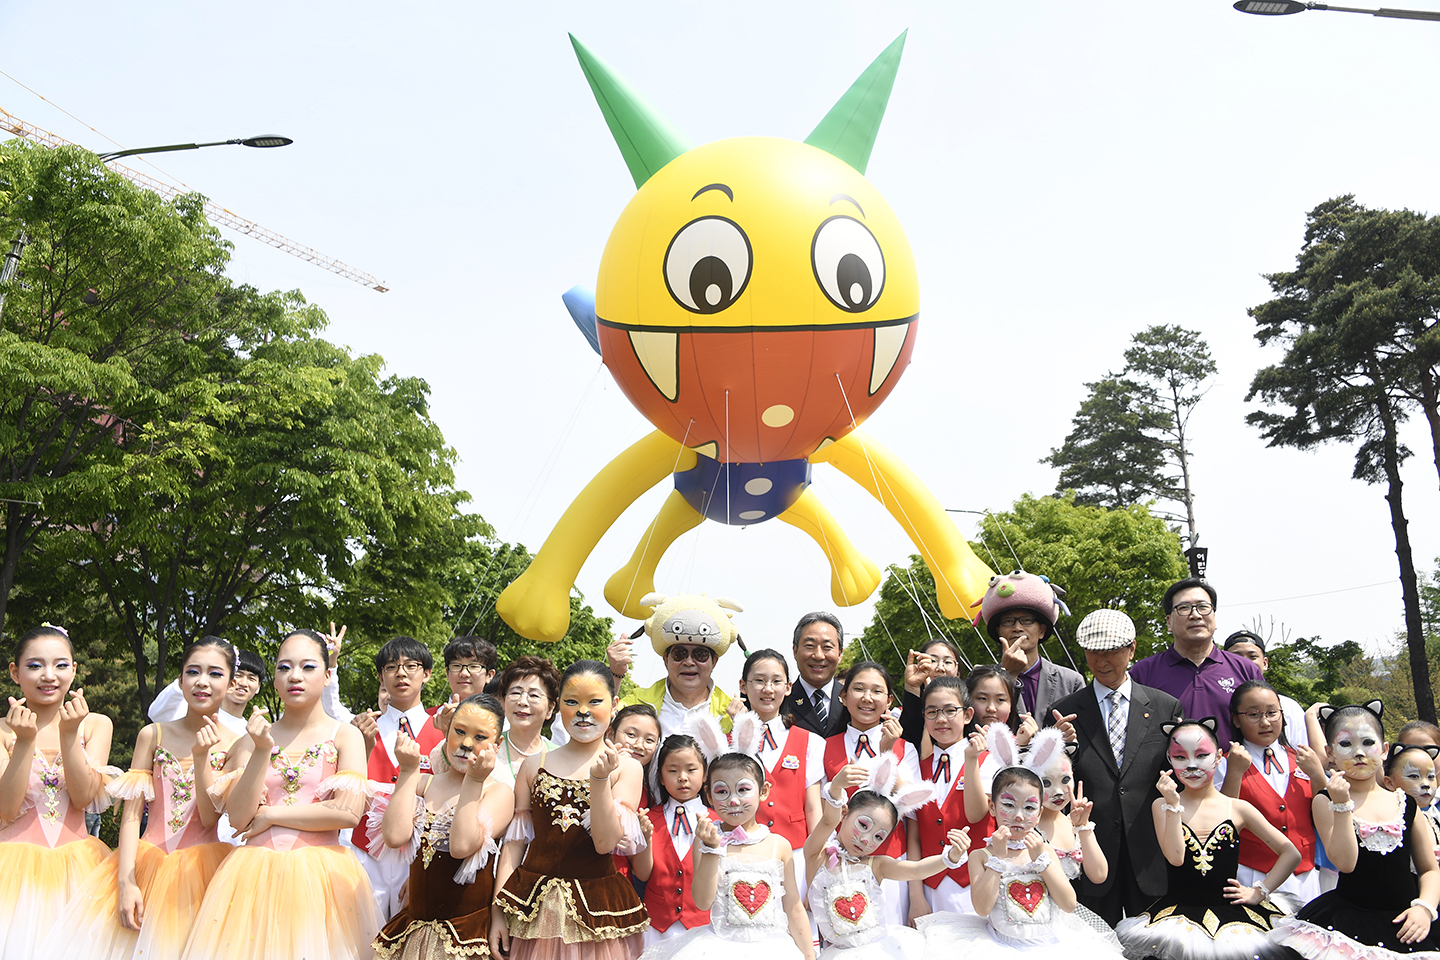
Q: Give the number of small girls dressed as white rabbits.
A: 3